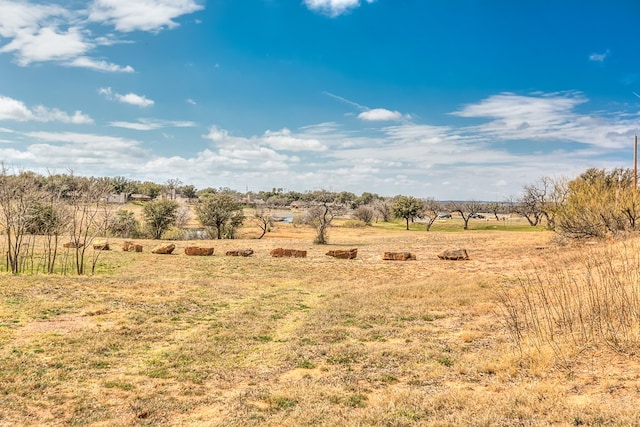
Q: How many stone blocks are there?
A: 10